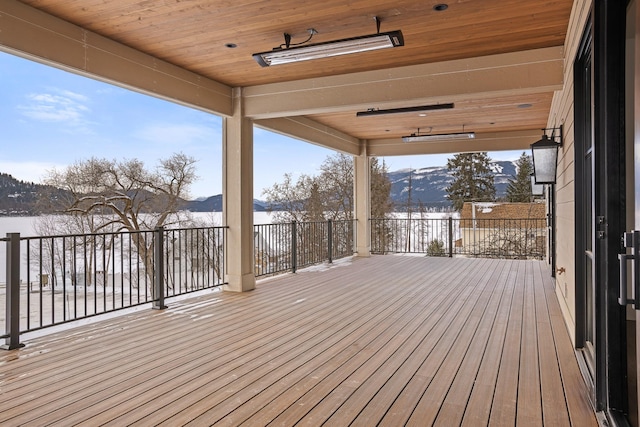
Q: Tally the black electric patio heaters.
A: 3